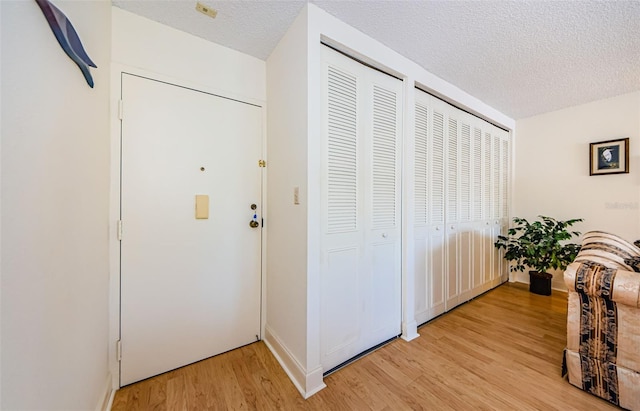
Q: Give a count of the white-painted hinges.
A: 3